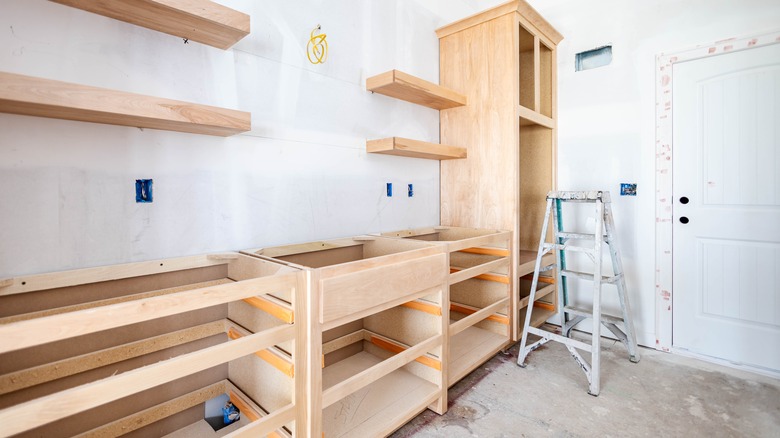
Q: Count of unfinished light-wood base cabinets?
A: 3